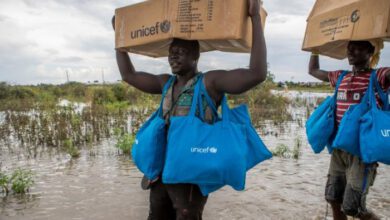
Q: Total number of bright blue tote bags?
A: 6